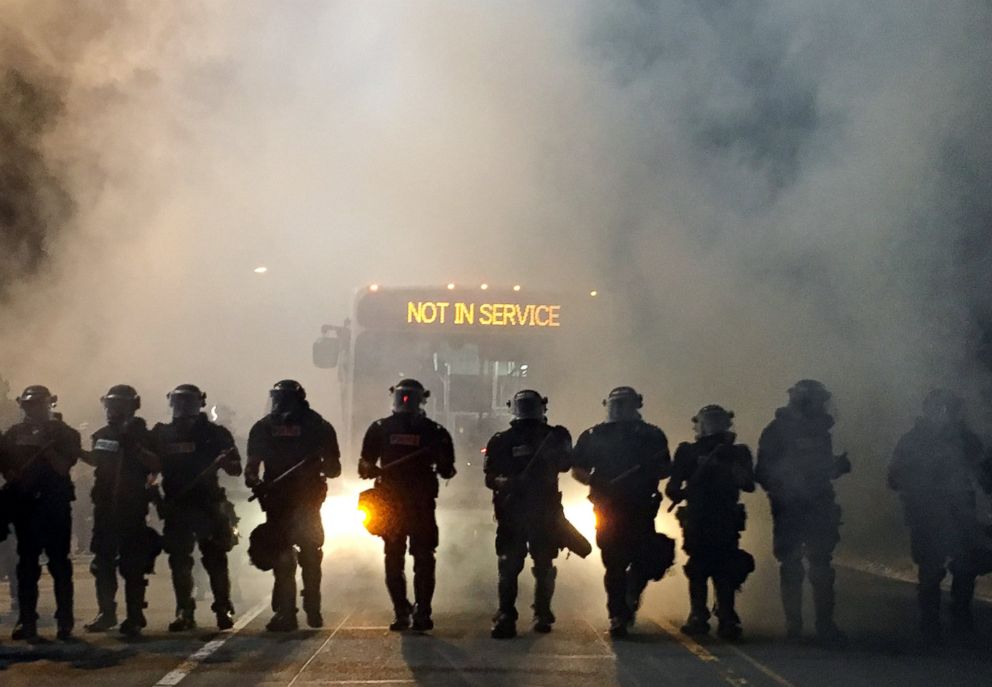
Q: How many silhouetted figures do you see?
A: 10